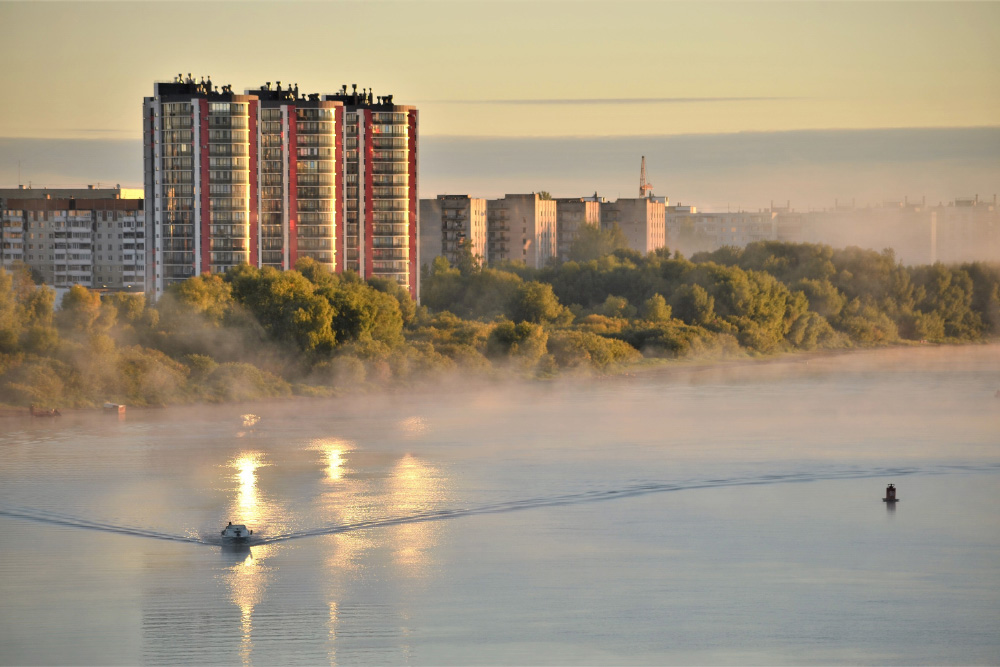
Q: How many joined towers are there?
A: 3